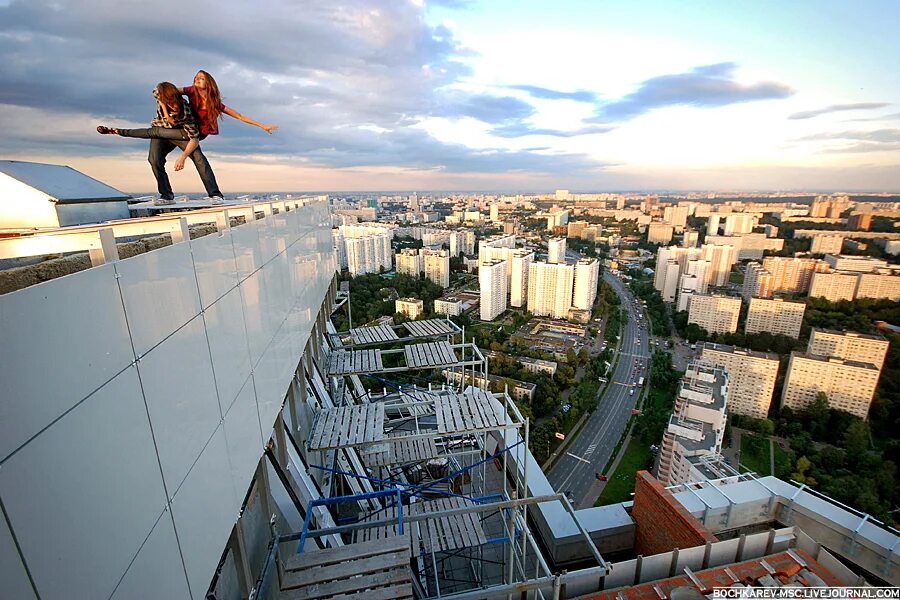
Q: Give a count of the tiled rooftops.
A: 1